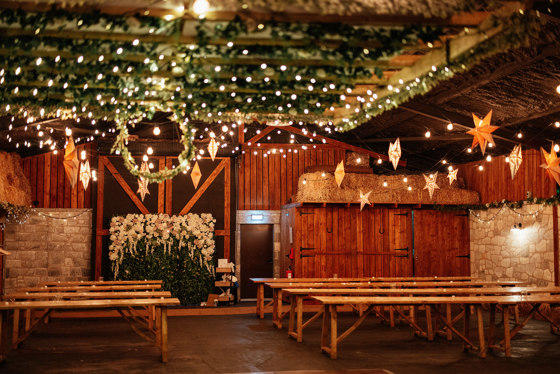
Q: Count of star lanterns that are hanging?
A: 13